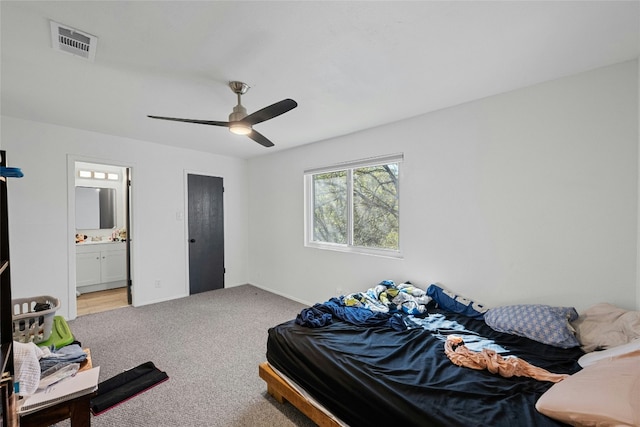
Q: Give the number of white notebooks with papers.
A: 1